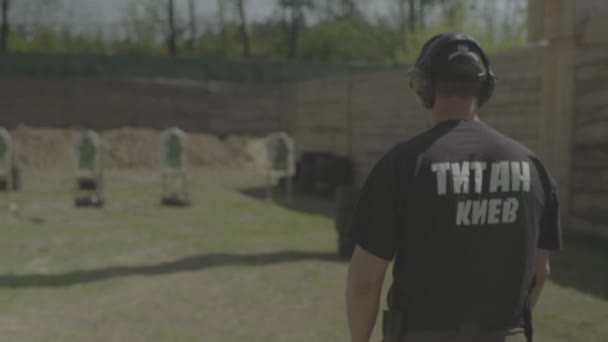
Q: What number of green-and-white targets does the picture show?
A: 4